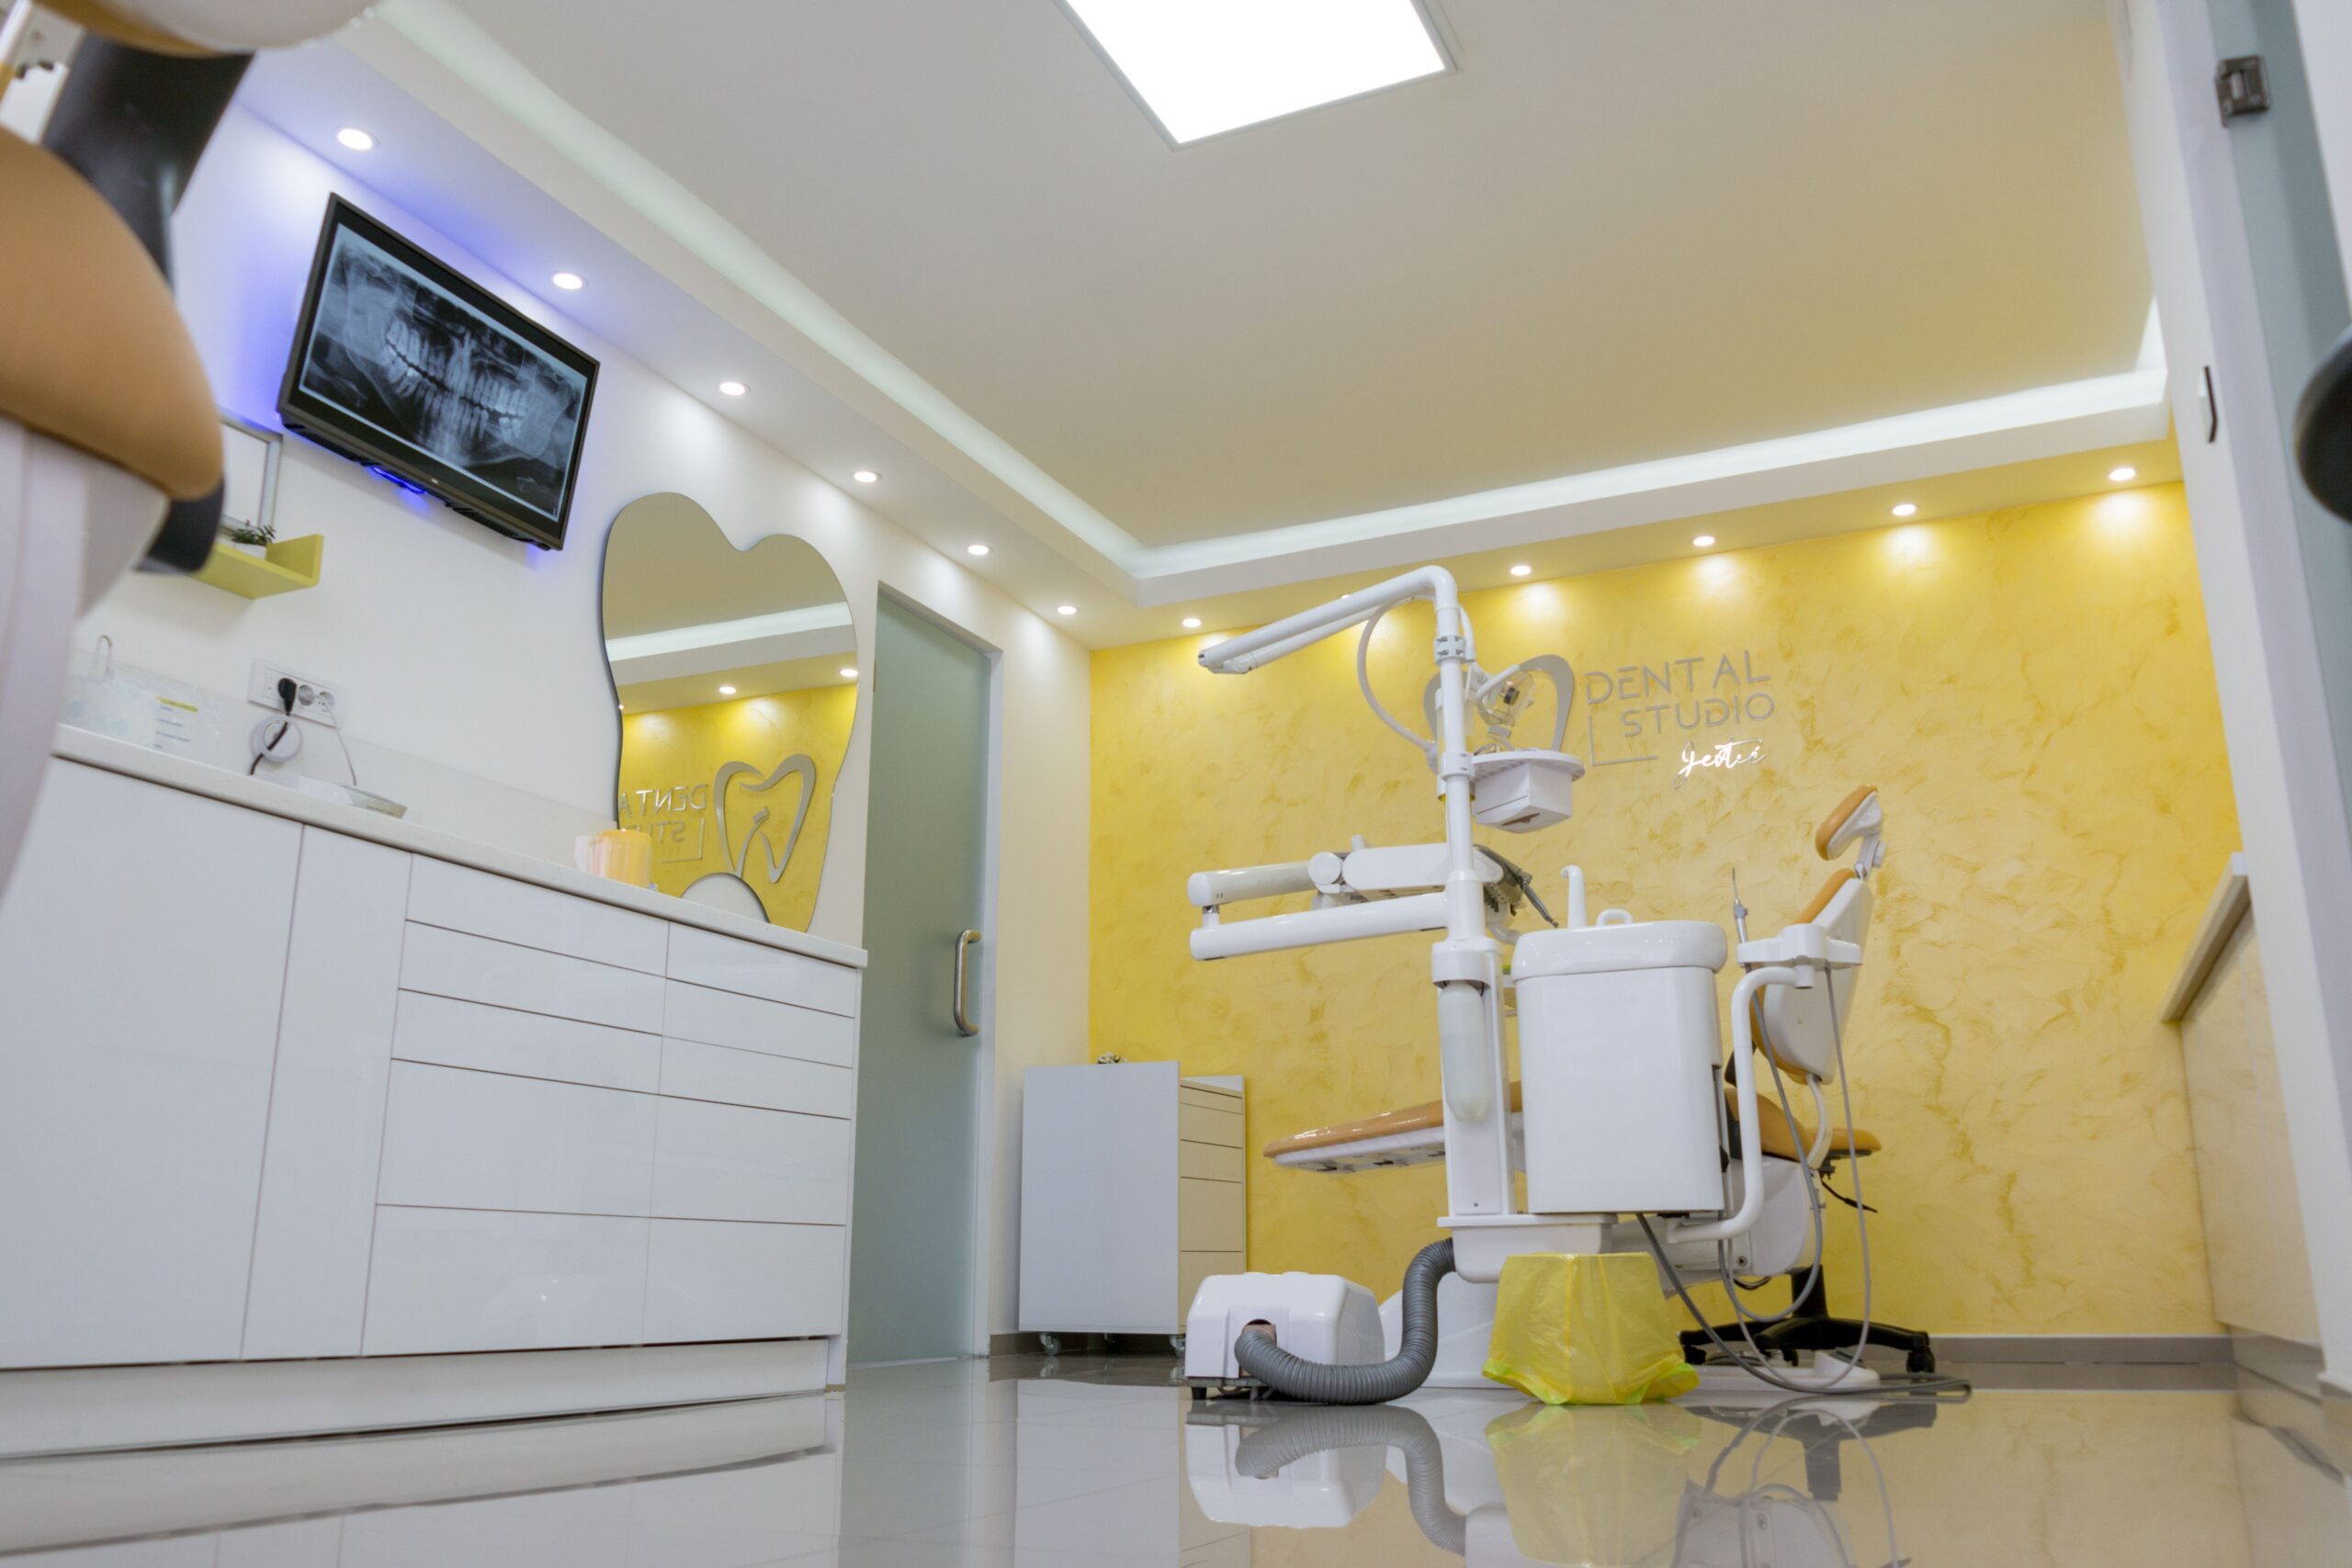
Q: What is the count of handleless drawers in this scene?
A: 15